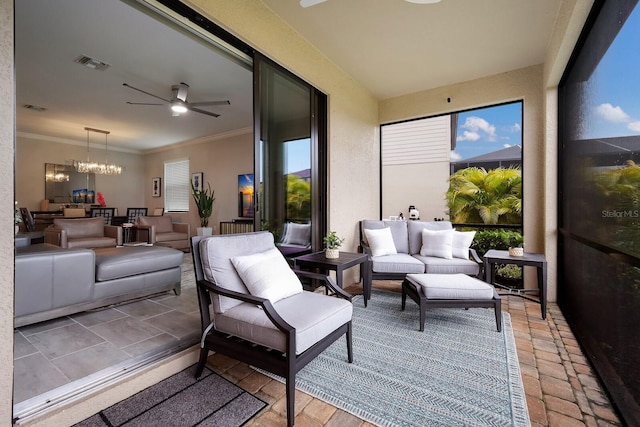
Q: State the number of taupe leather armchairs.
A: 2